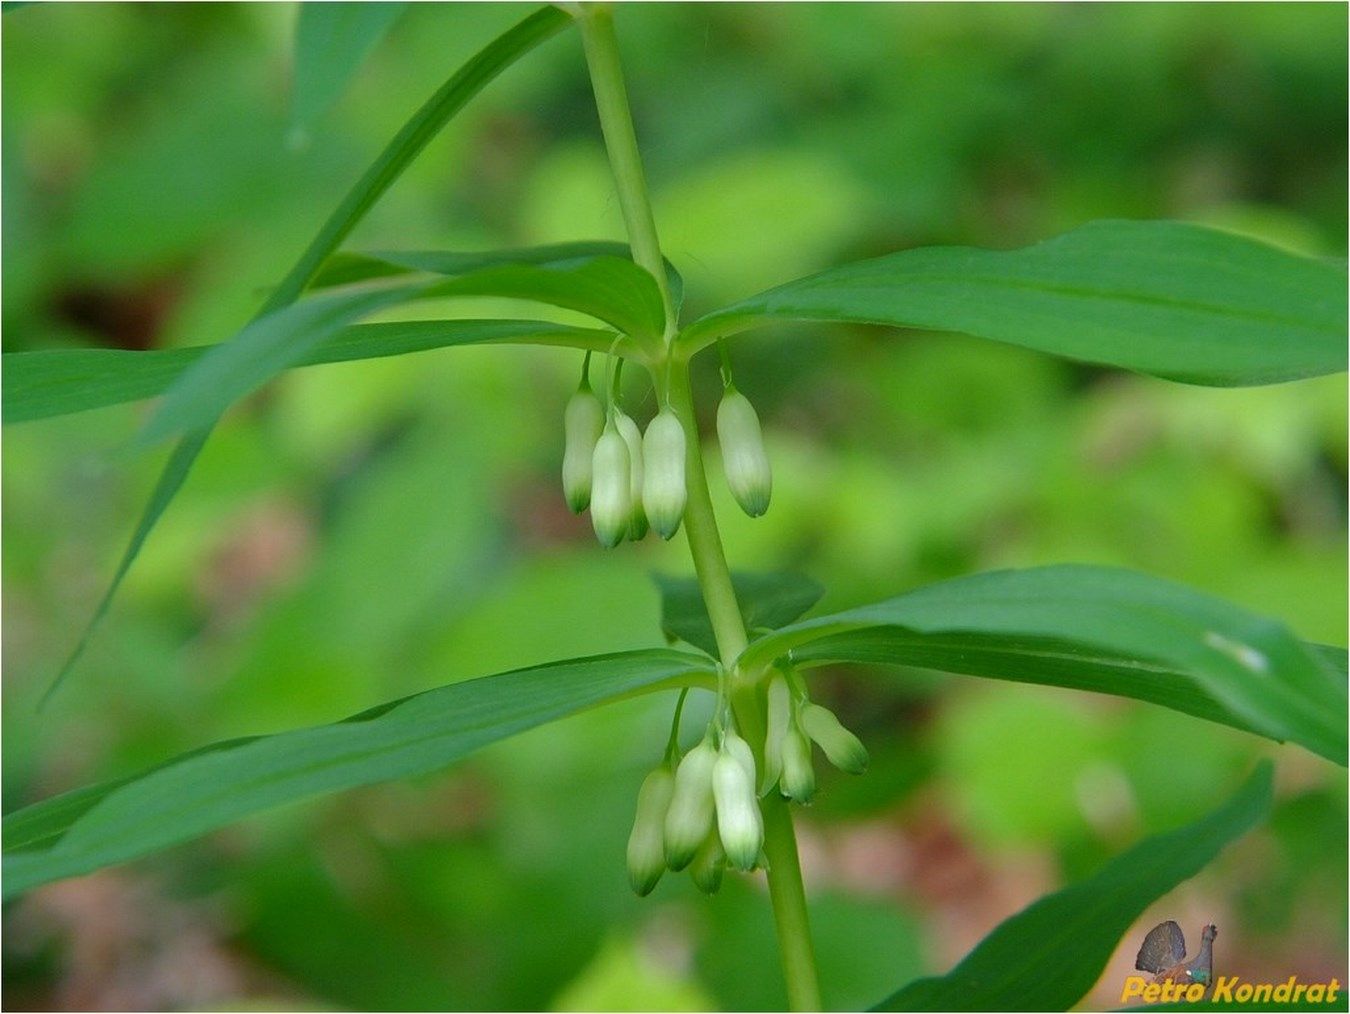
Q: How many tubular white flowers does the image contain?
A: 13